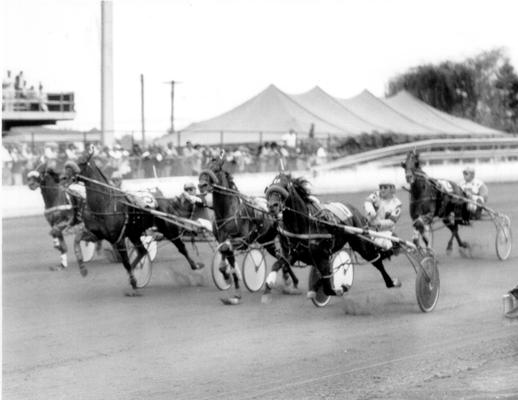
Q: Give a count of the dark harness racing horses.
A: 5